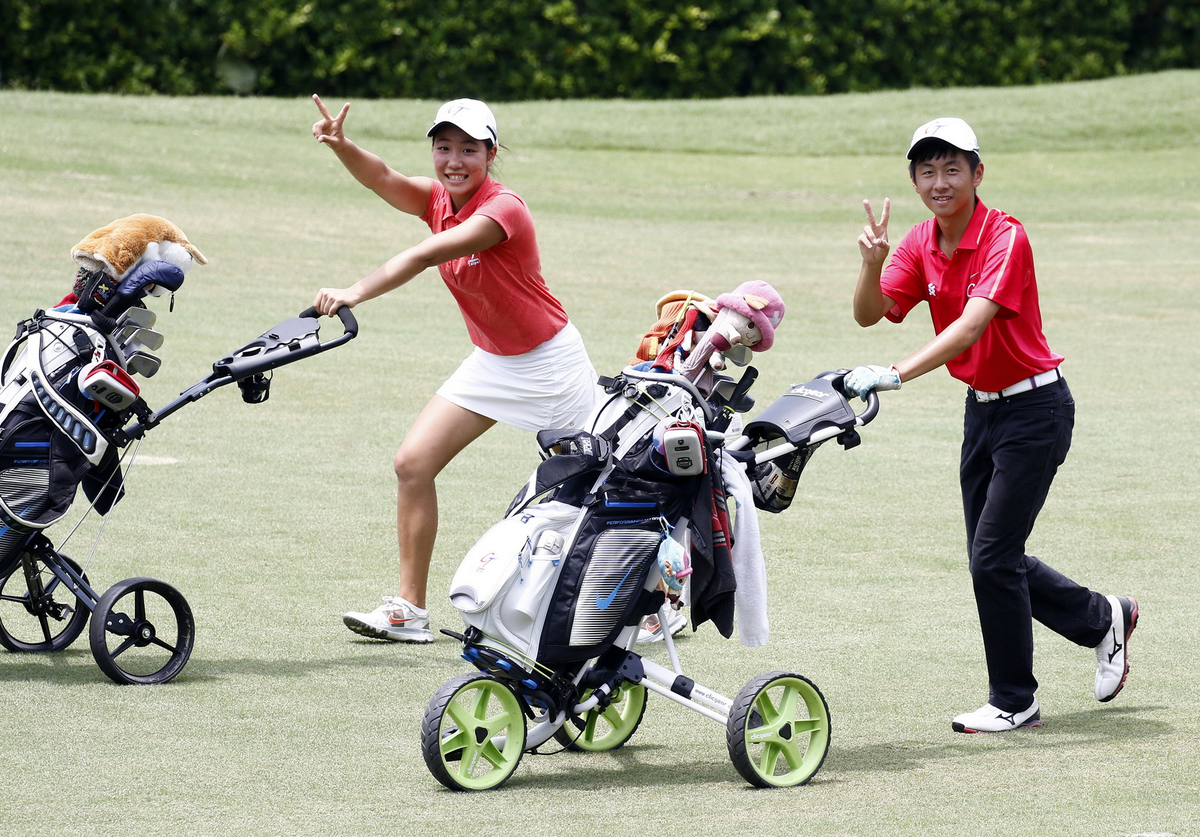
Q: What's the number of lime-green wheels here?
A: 3